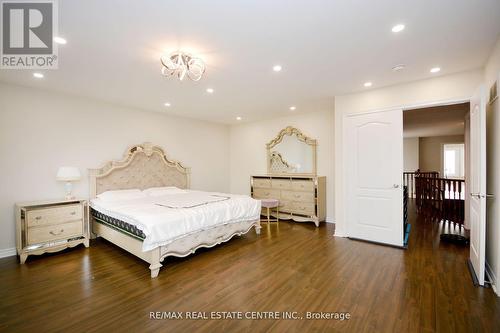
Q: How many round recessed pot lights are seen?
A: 10